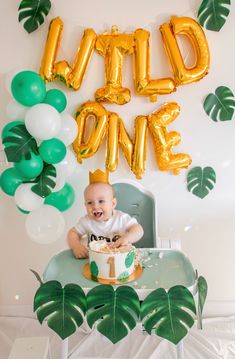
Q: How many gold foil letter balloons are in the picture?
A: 7